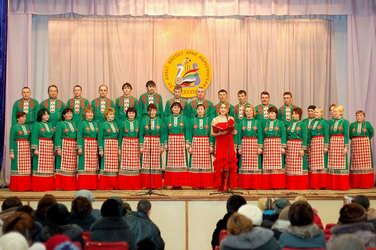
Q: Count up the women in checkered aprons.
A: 15